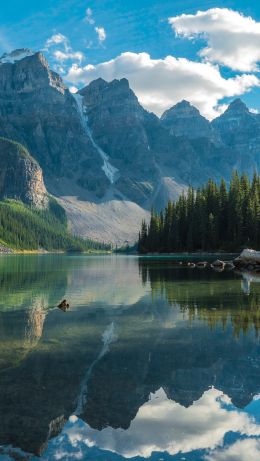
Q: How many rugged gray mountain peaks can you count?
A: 4